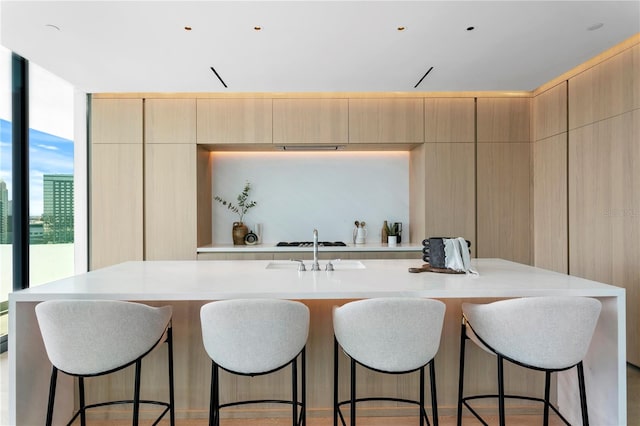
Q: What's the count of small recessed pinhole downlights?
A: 4